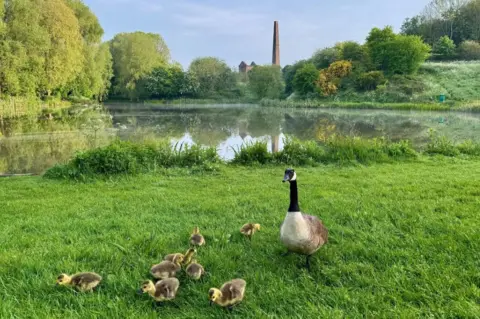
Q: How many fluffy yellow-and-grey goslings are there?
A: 8